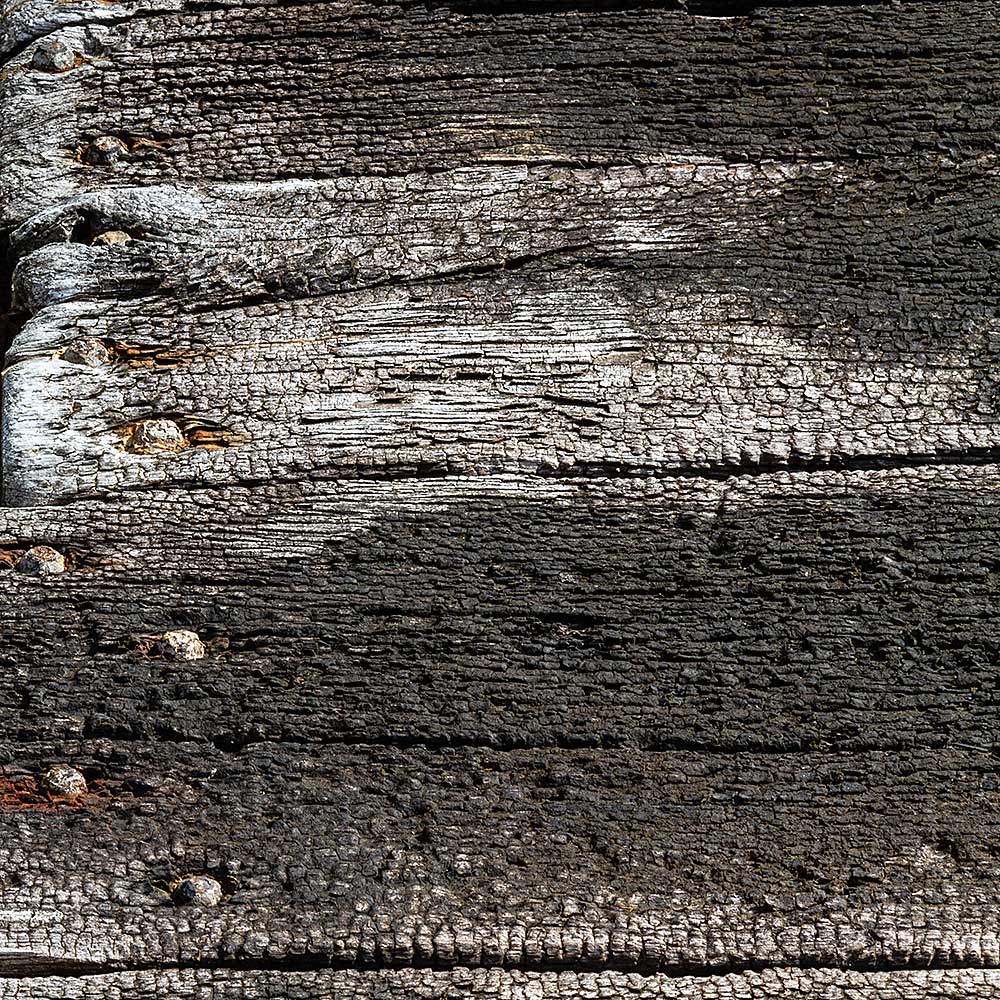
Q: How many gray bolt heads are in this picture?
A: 9